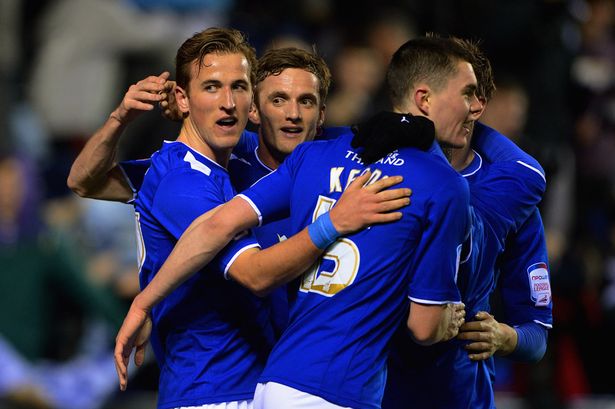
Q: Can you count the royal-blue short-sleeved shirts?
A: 4